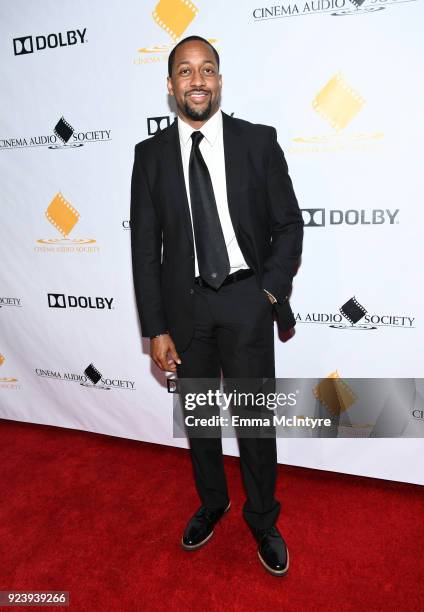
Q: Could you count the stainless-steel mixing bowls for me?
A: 0